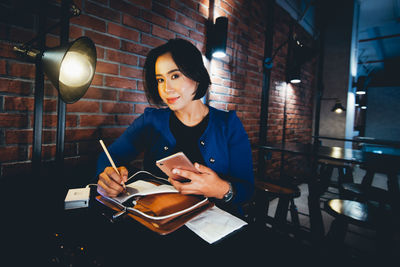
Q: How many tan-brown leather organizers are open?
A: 1